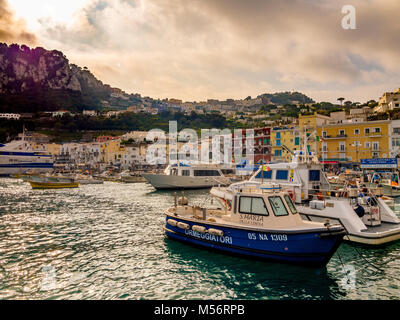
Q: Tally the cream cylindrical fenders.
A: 4